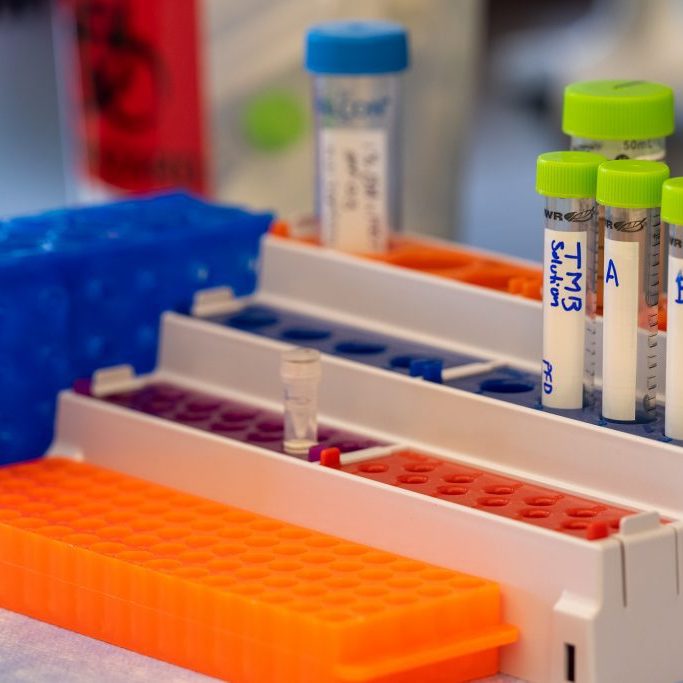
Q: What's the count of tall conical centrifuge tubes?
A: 5